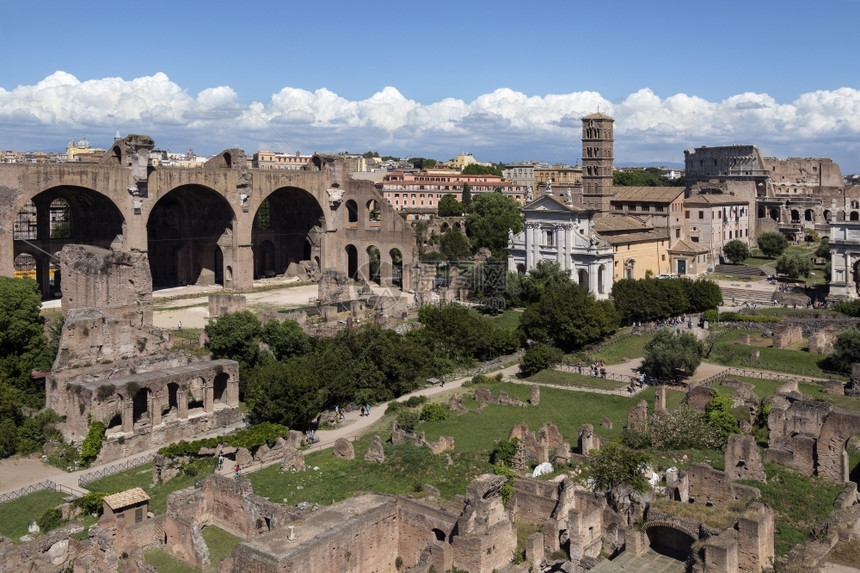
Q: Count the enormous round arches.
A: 3